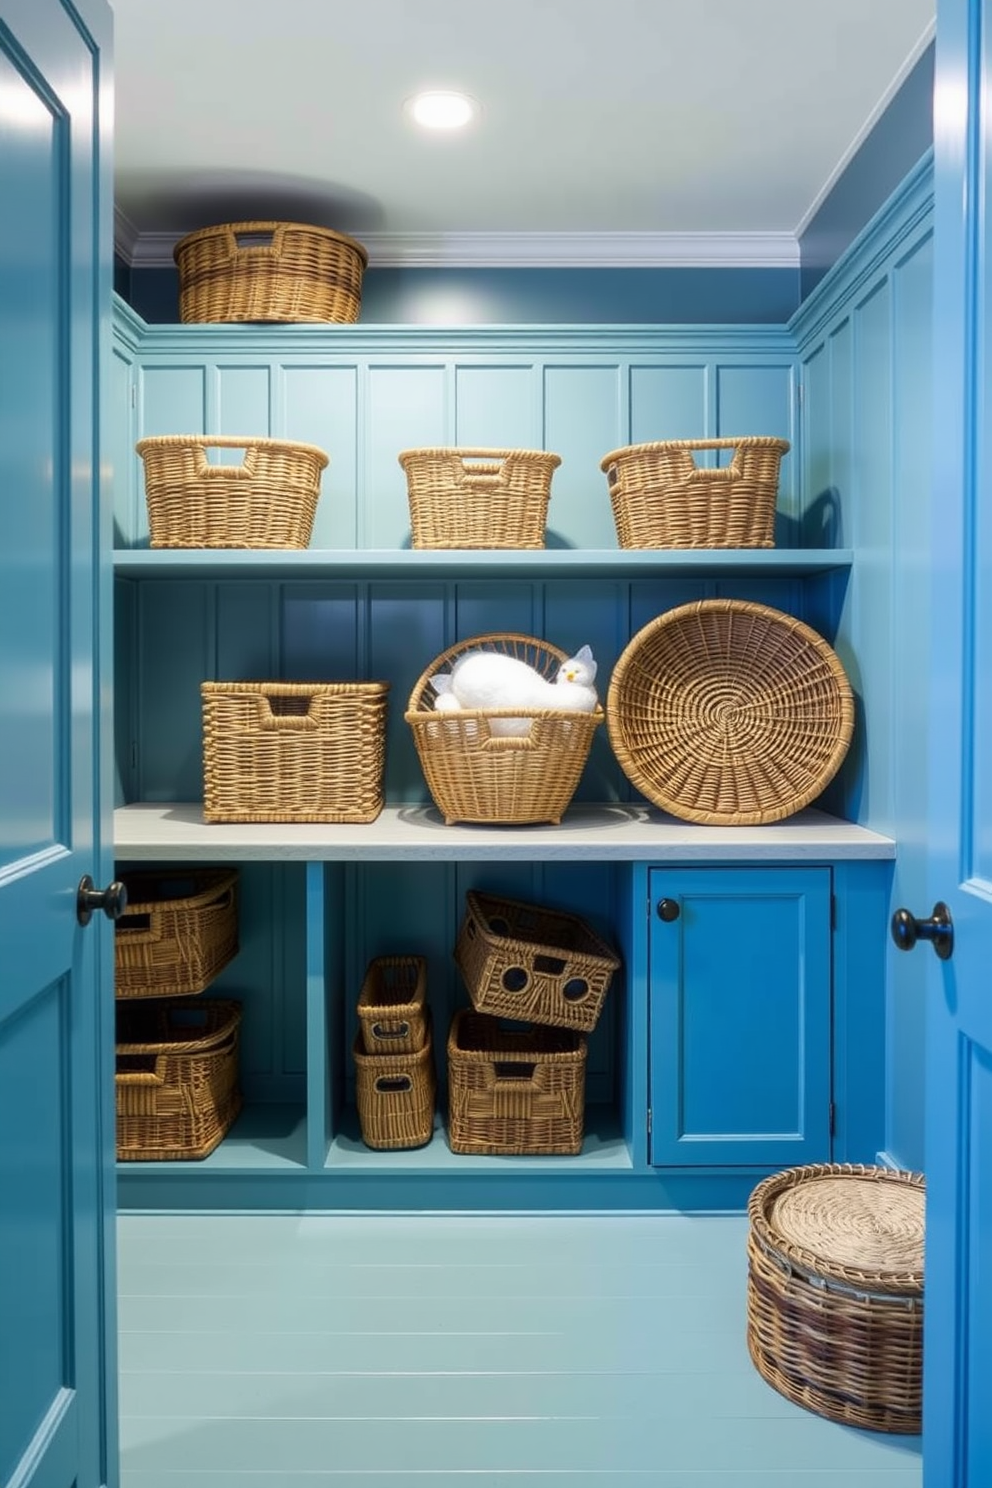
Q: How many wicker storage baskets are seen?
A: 14